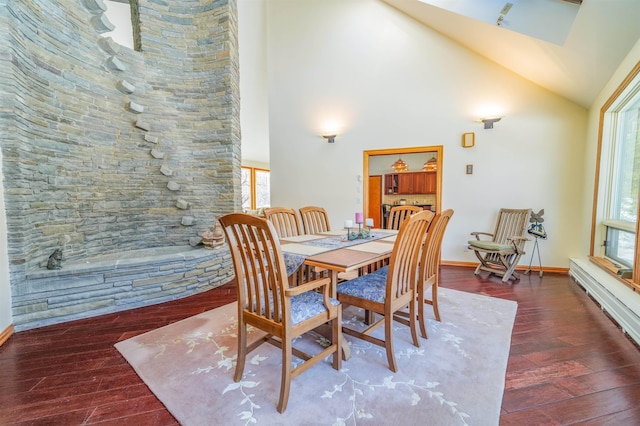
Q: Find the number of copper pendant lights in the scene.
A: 2